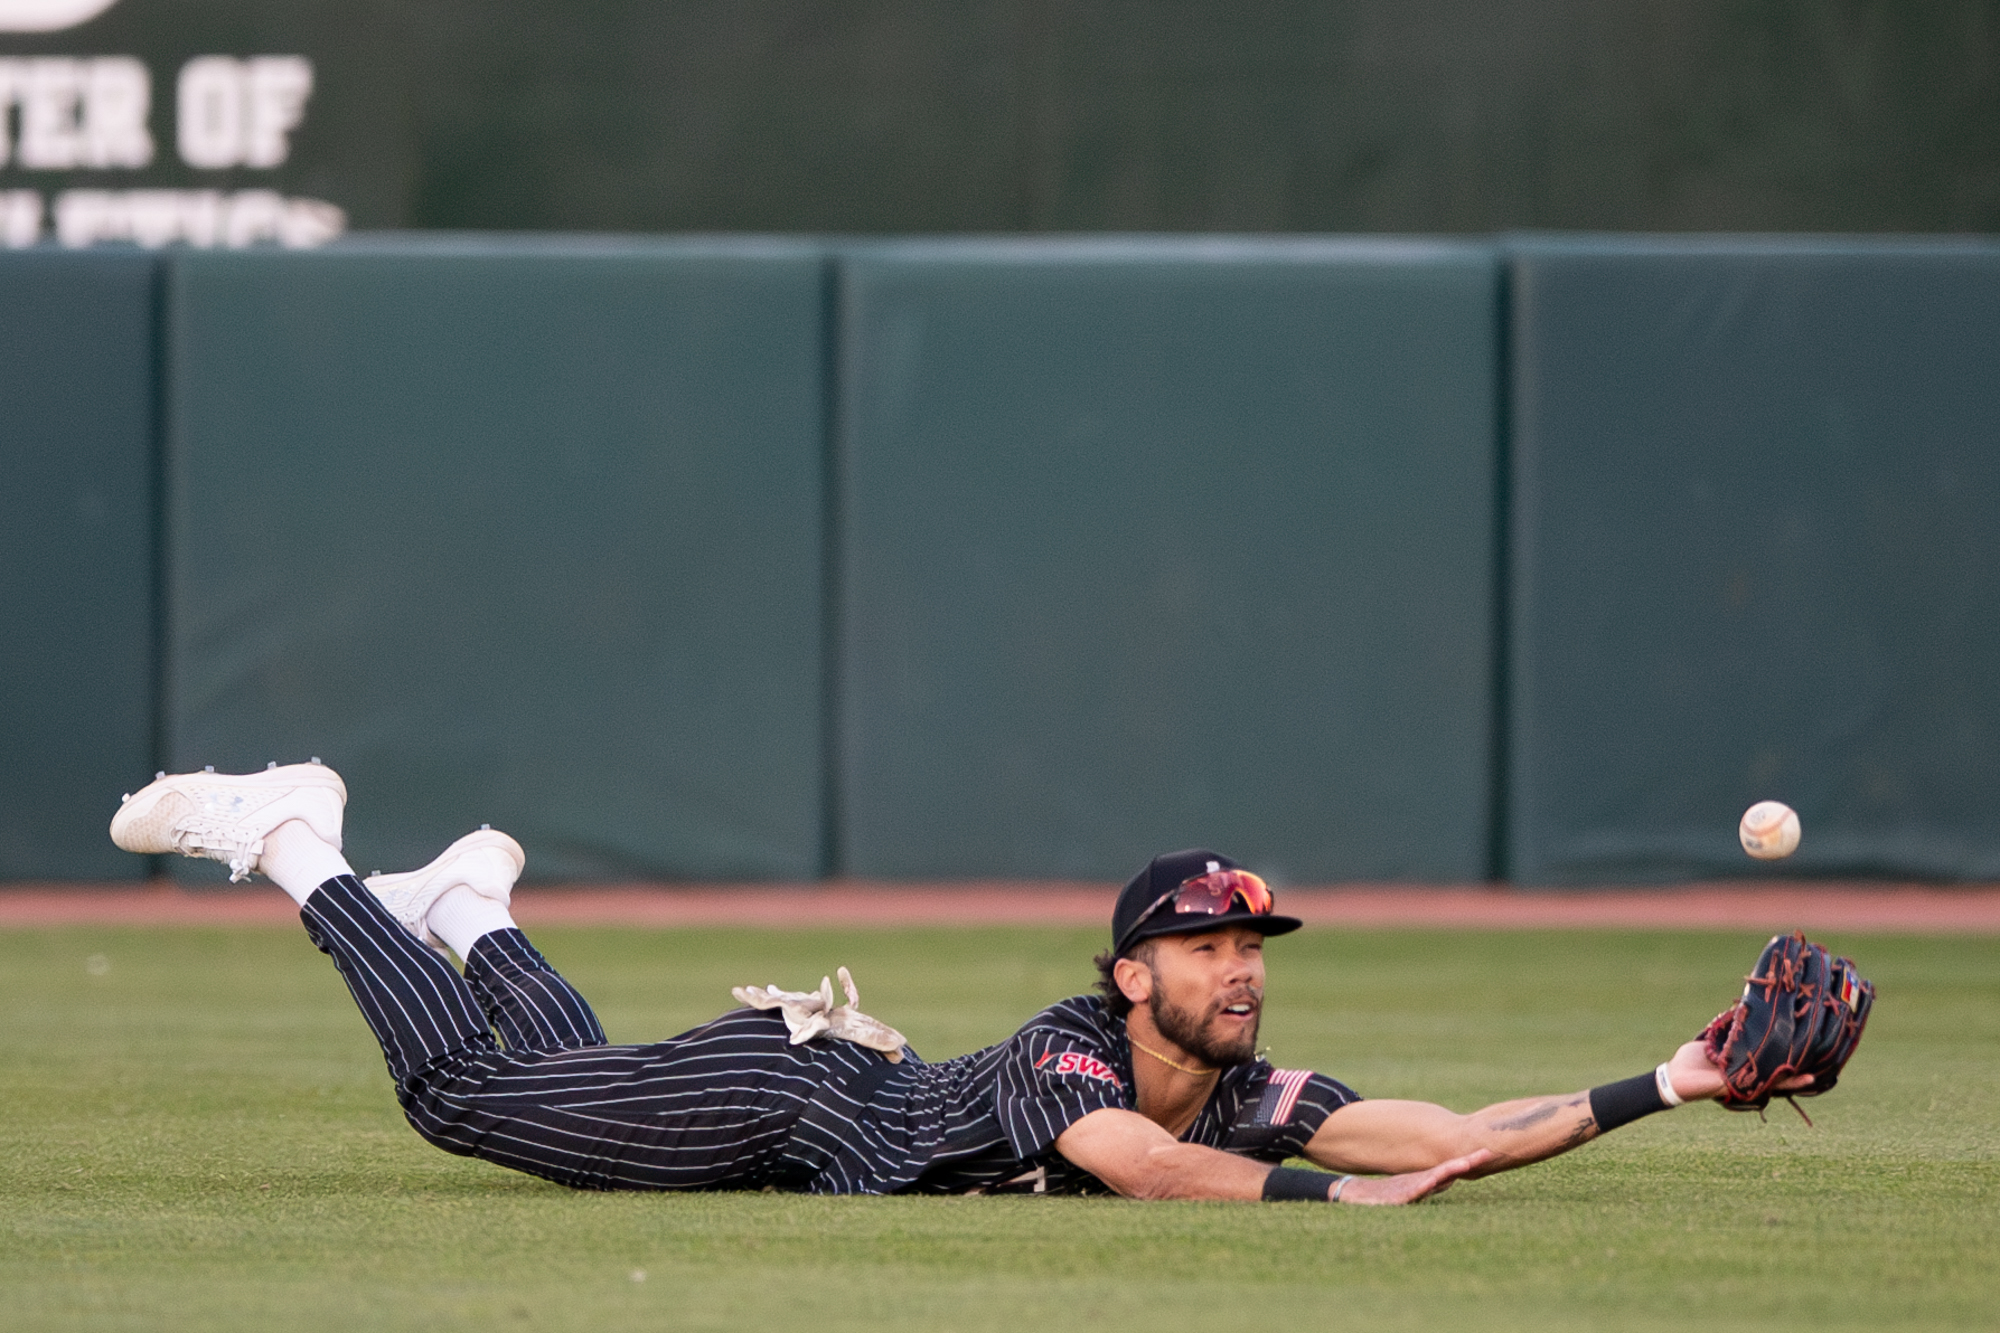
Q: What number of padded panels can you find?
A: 4